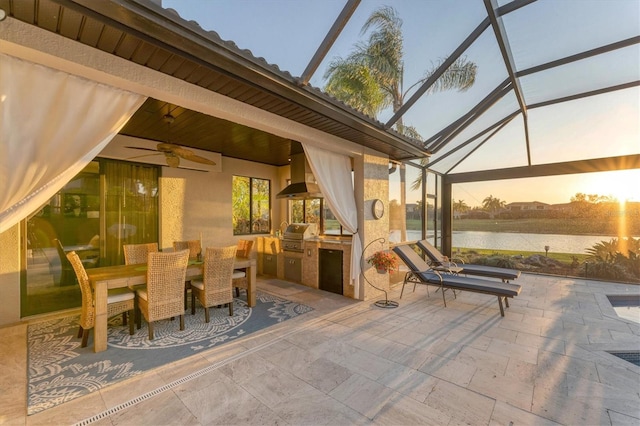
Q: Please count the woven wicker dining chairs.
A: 6